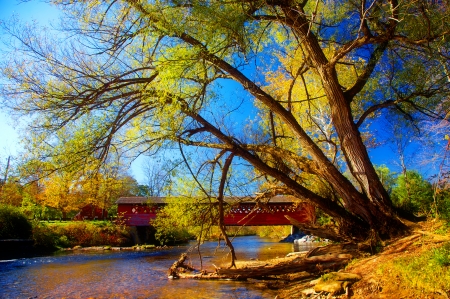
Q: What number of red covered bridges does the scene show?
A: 1